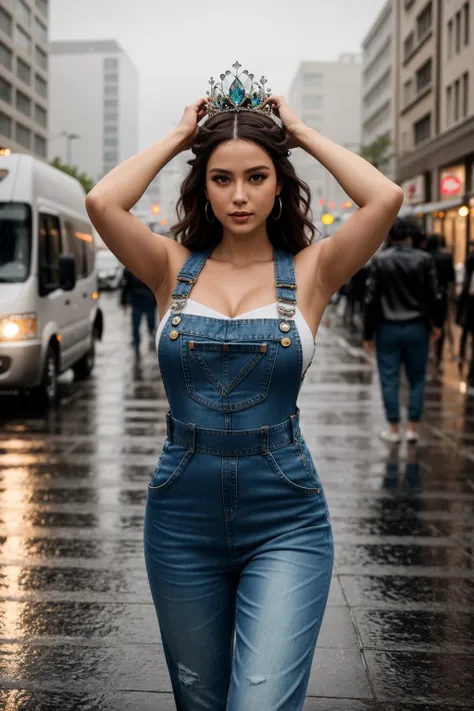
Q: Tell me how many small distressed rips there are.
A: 2